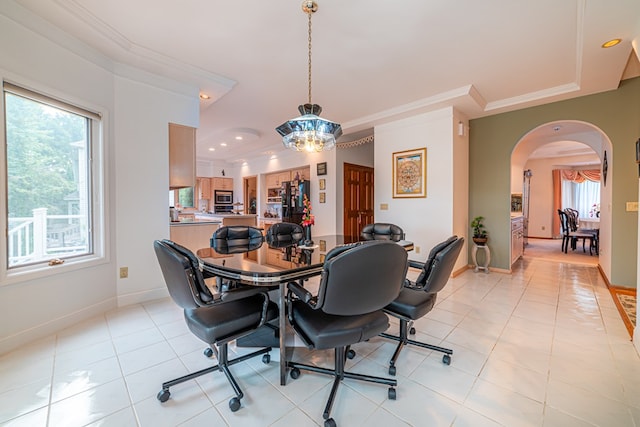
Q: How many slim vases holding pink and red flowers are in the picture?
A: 1